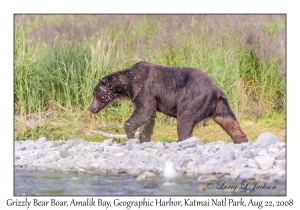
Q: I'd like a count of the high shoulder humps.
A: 1